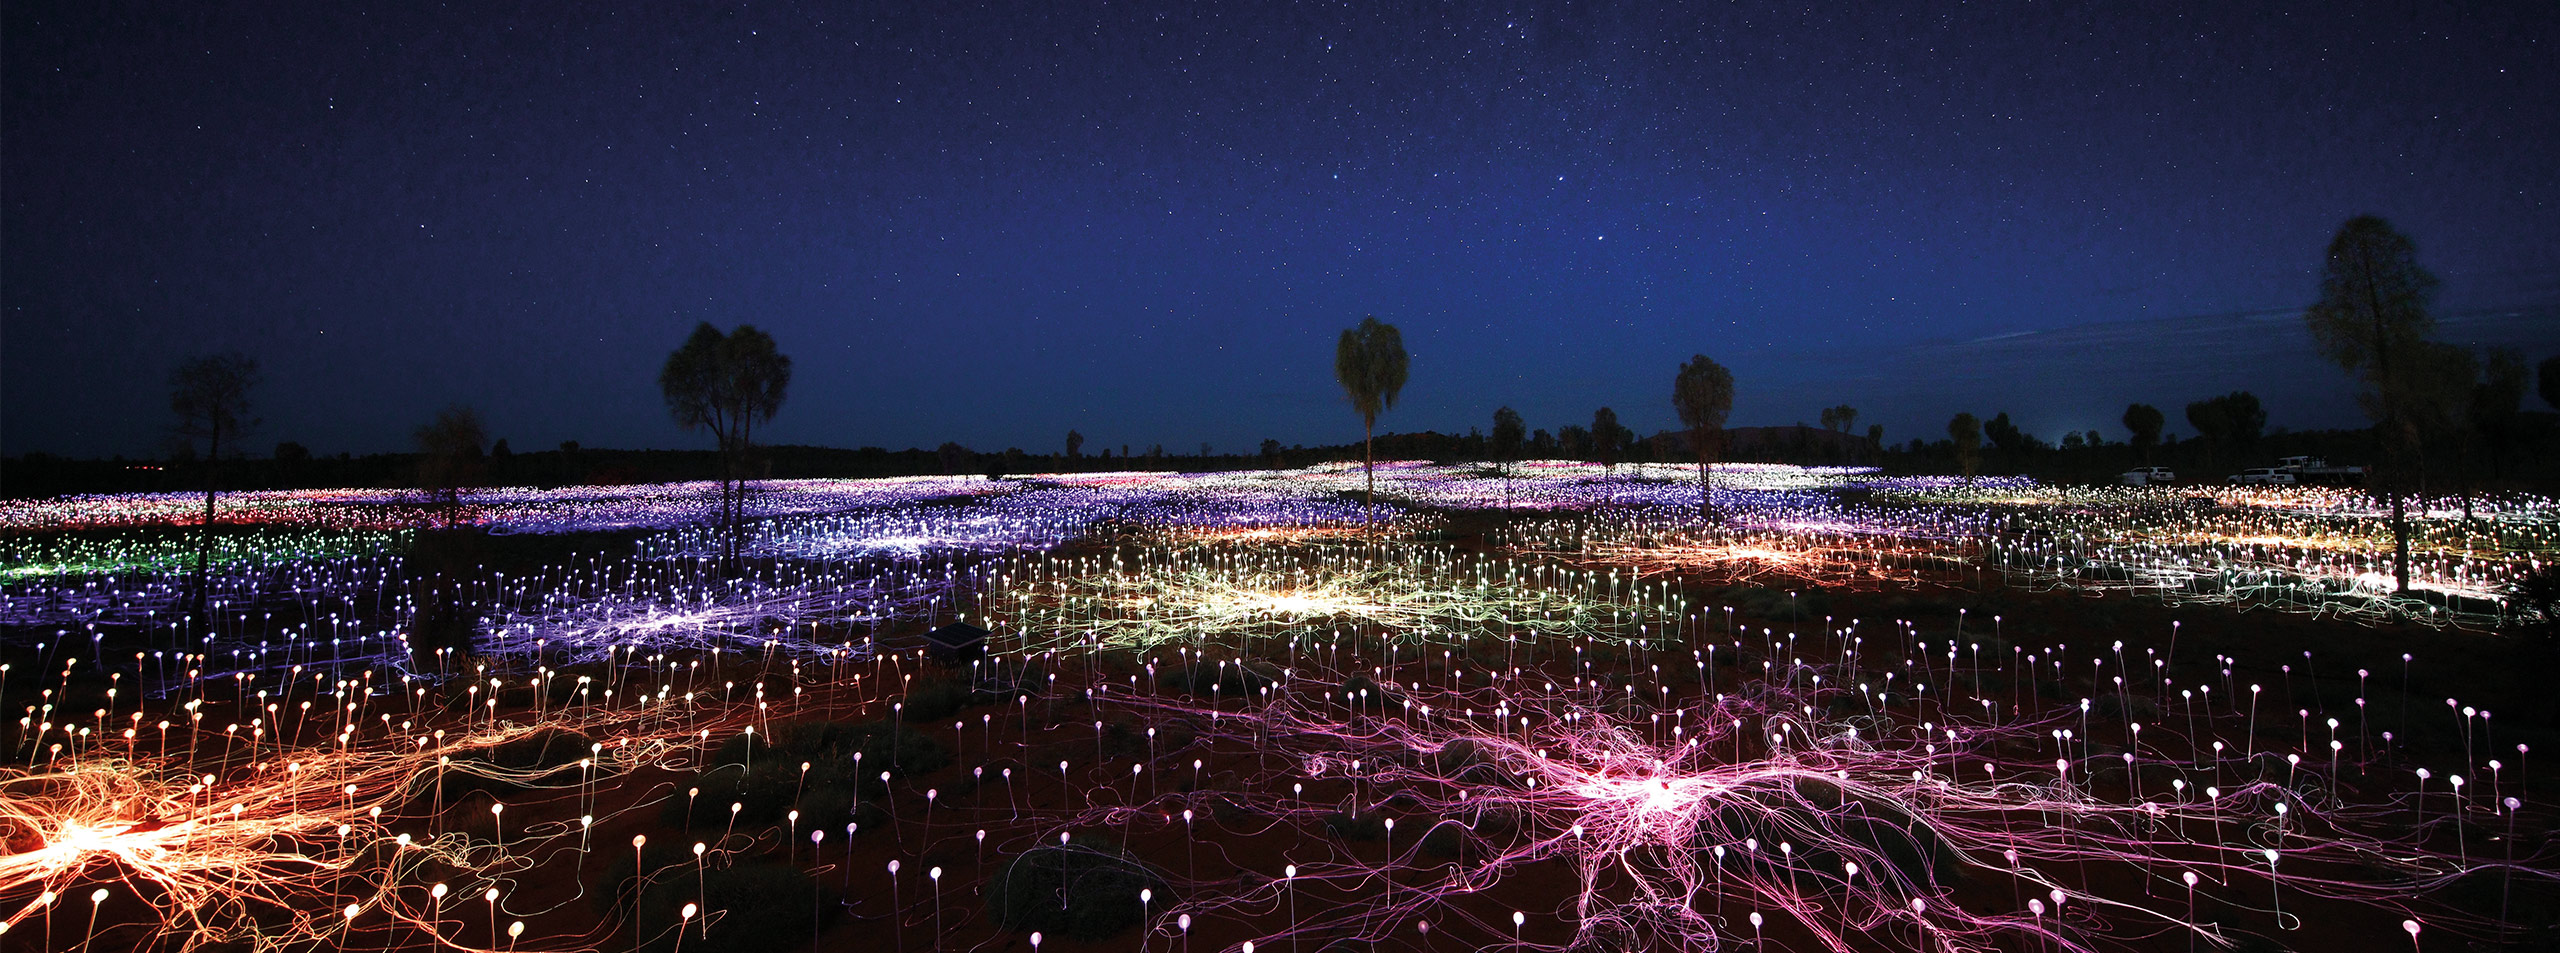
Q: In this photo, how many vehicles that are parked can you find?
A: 3